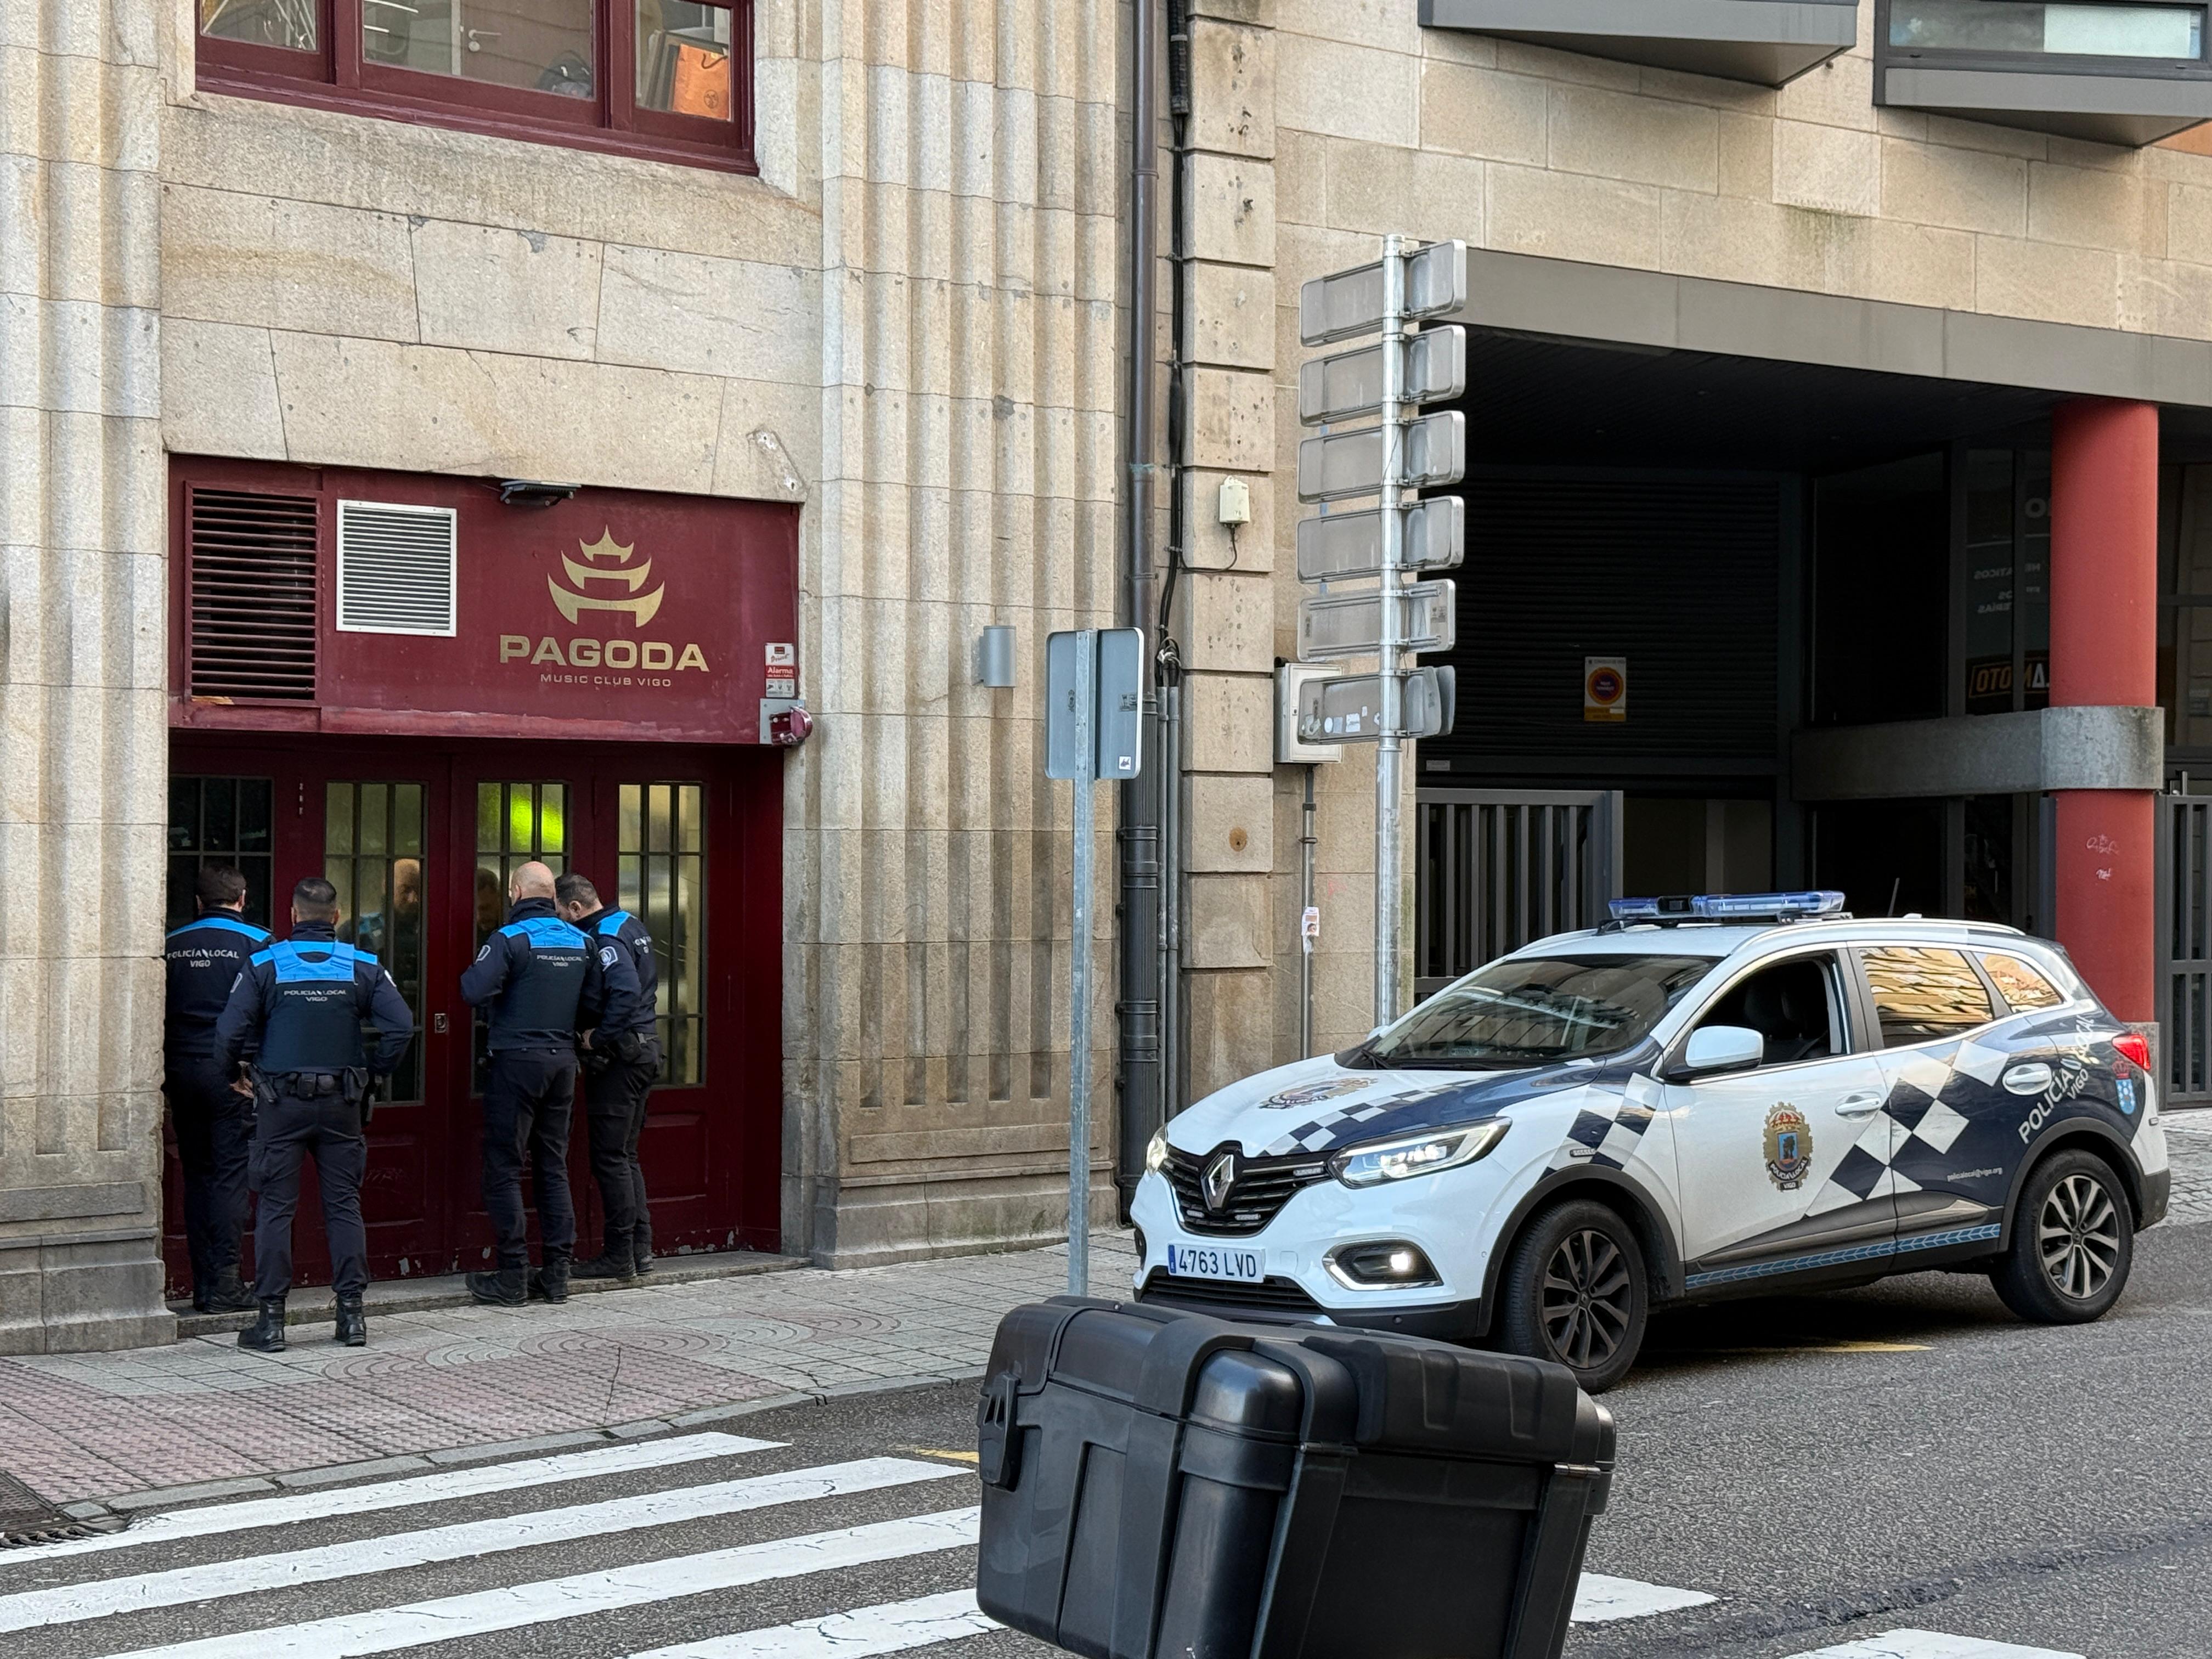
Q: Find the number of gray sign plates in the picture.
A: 7